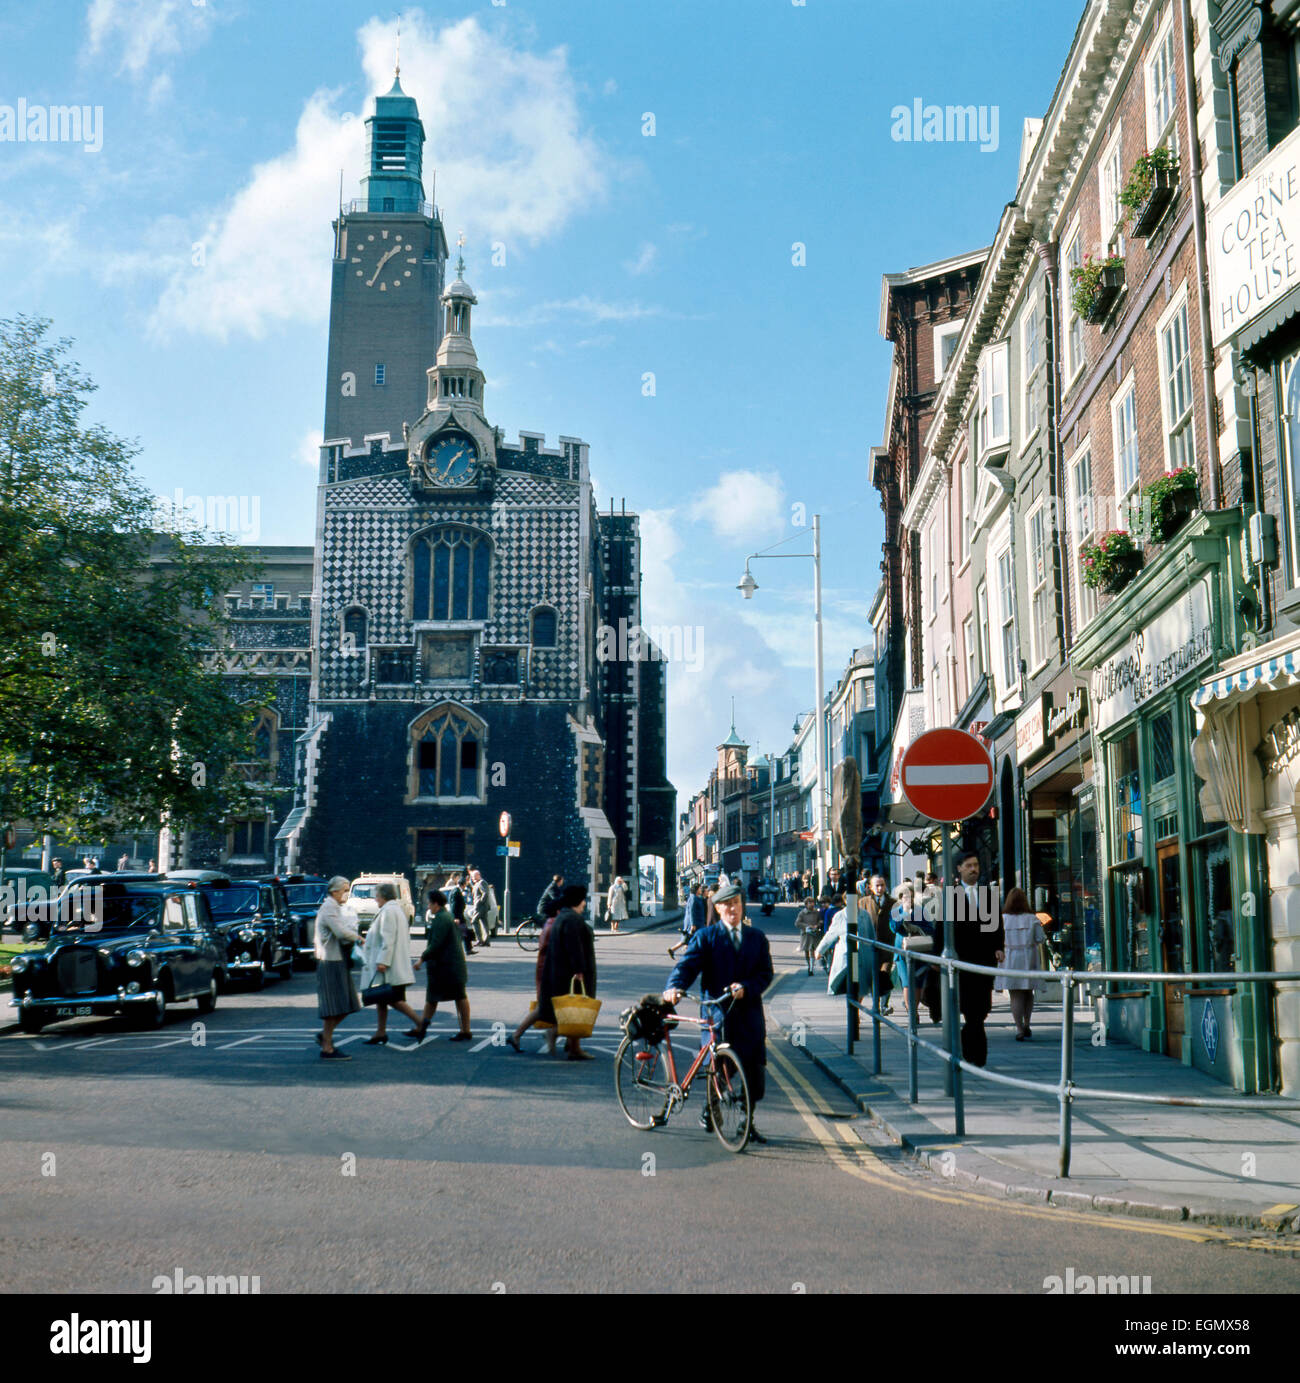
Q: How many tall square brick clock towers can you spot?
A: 1